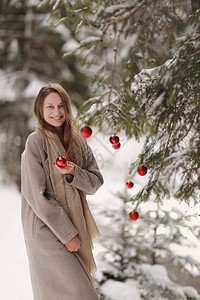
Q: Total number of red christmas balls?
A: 7